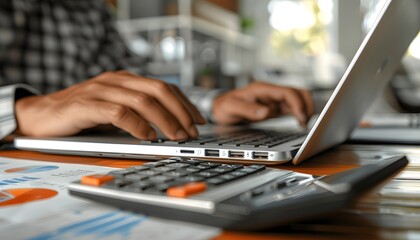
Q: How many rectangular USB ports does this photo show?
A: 3